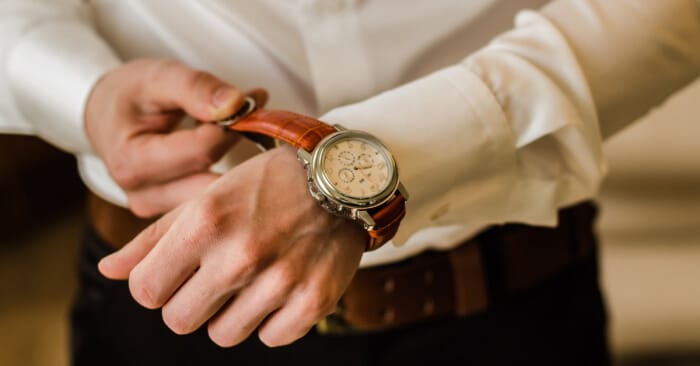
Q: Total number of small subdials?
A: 3